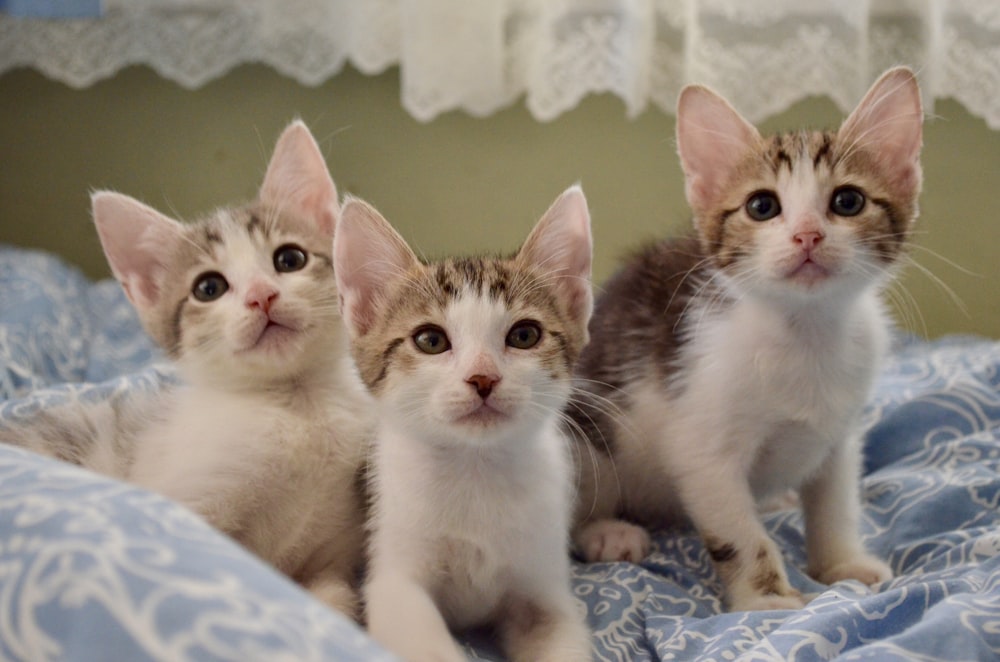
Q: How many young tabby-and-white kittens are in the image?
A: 3